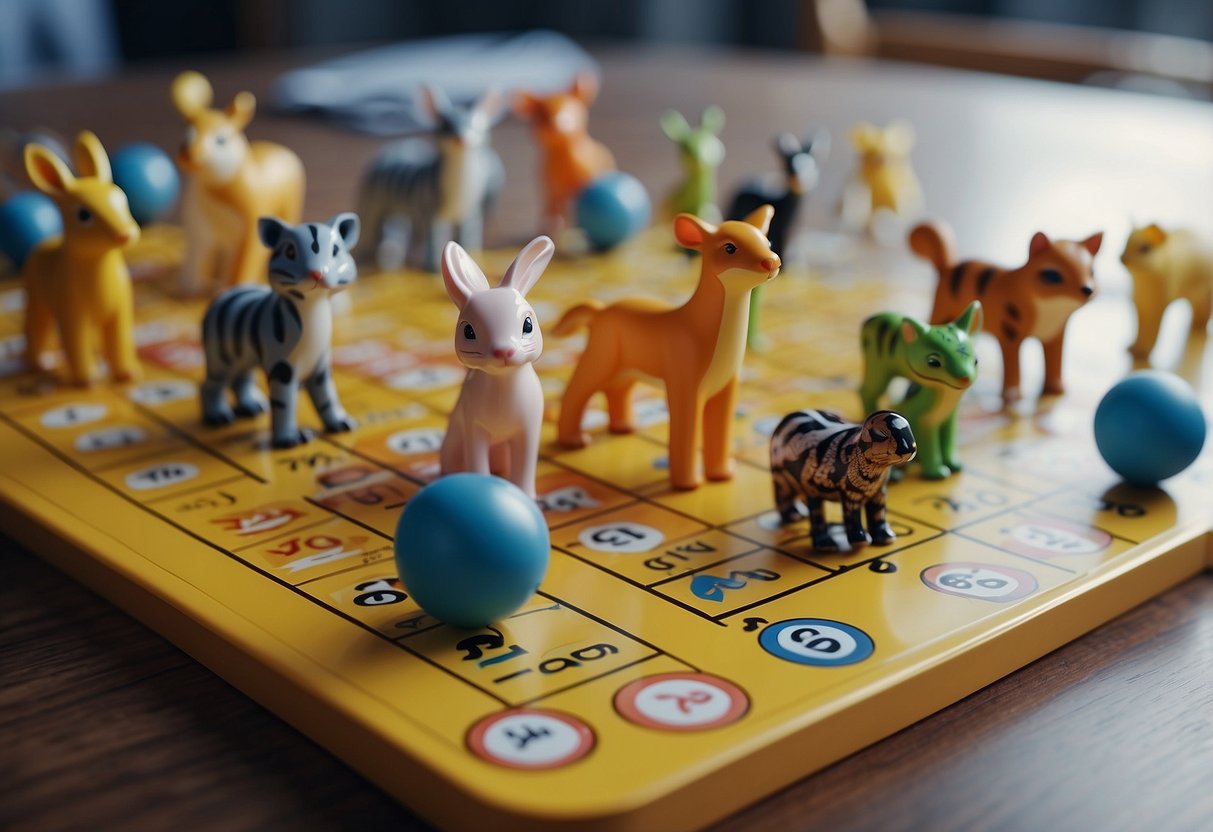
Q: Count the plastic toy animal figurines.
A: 14